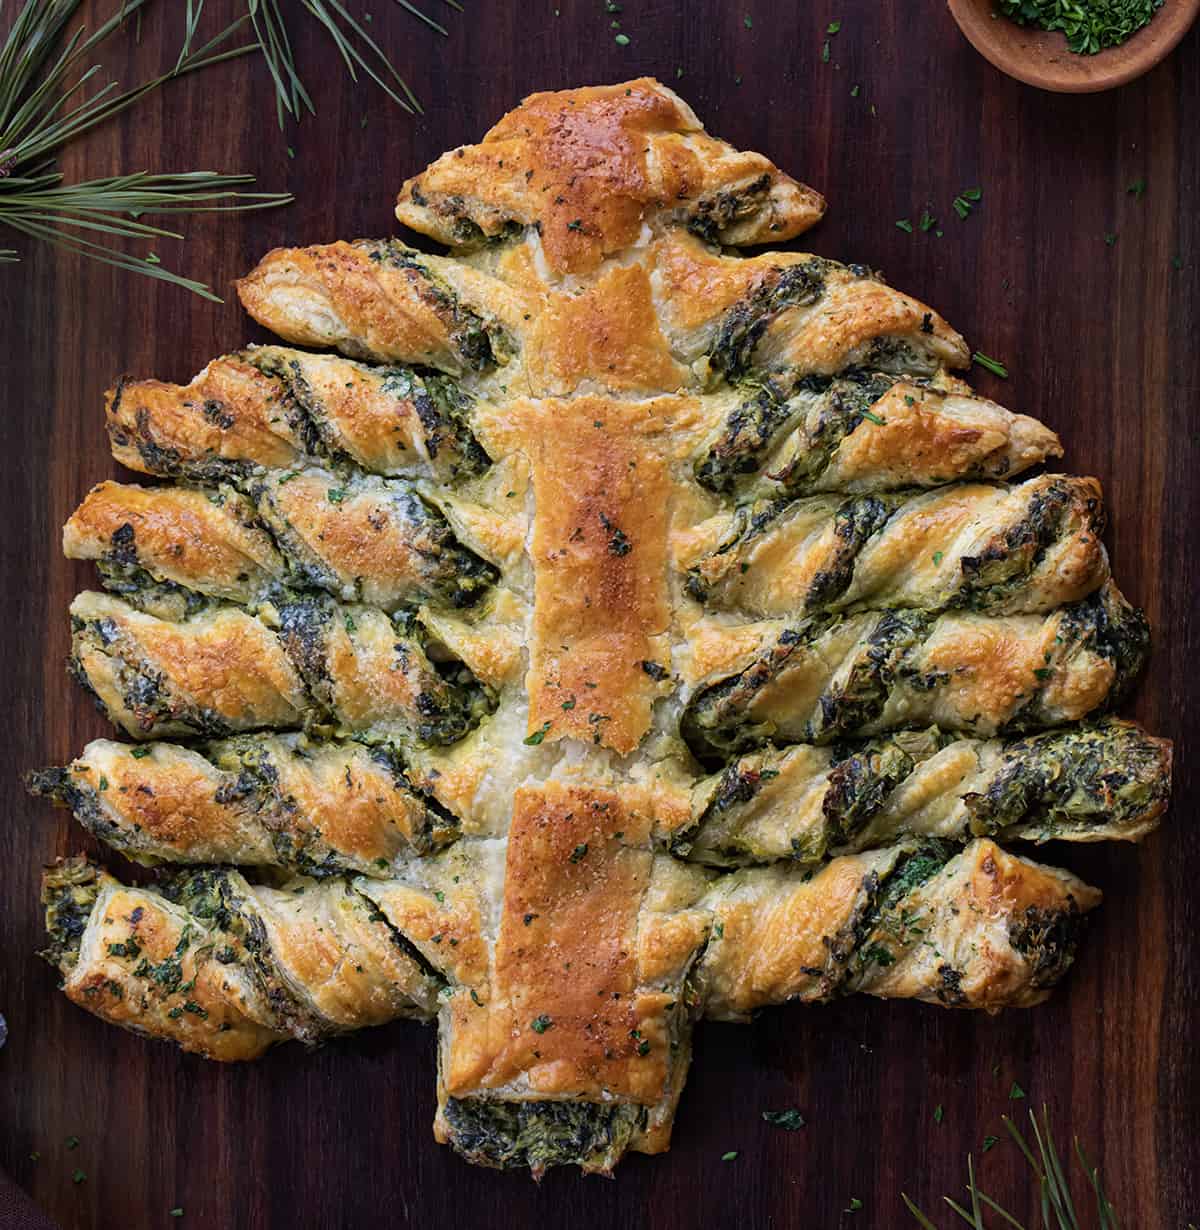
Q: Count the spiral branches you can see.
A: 12